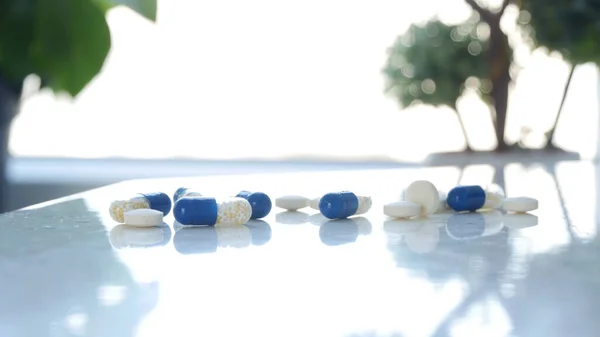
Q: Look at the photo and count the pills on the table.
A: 13